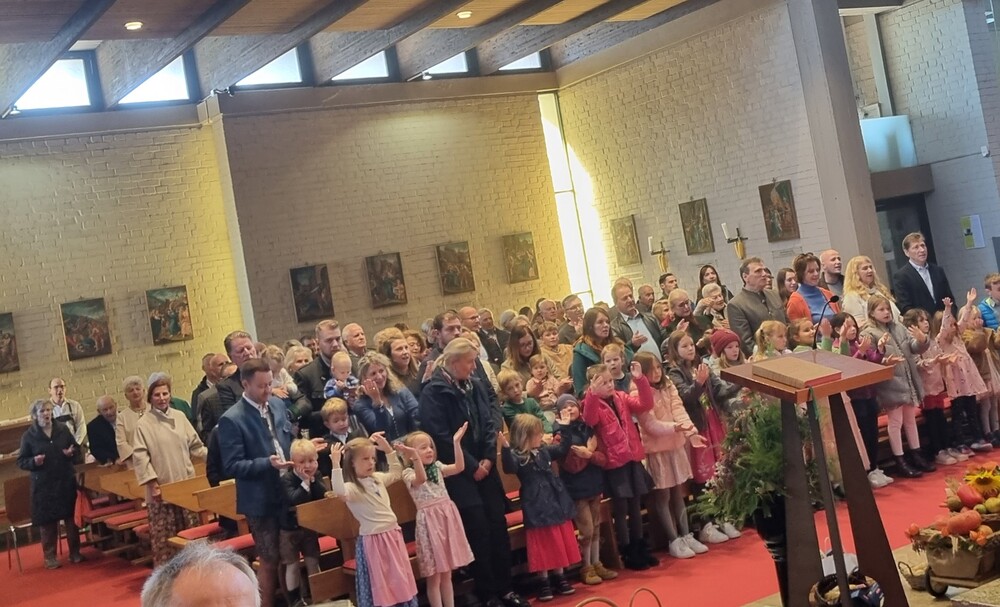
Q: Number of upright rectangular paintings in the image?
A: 10